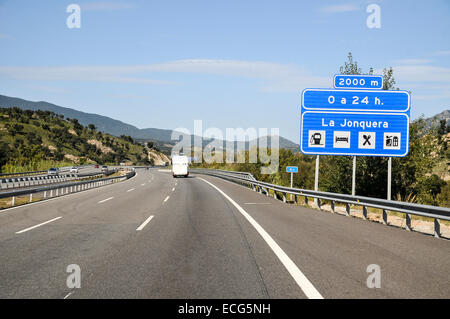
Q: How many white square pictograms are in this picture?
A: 4